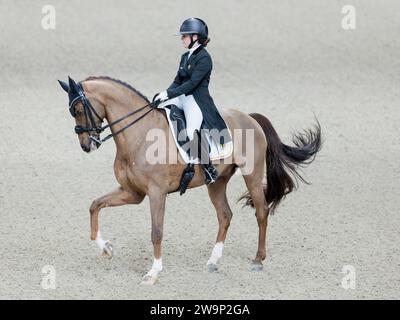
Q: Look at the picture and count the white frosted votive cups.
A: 0